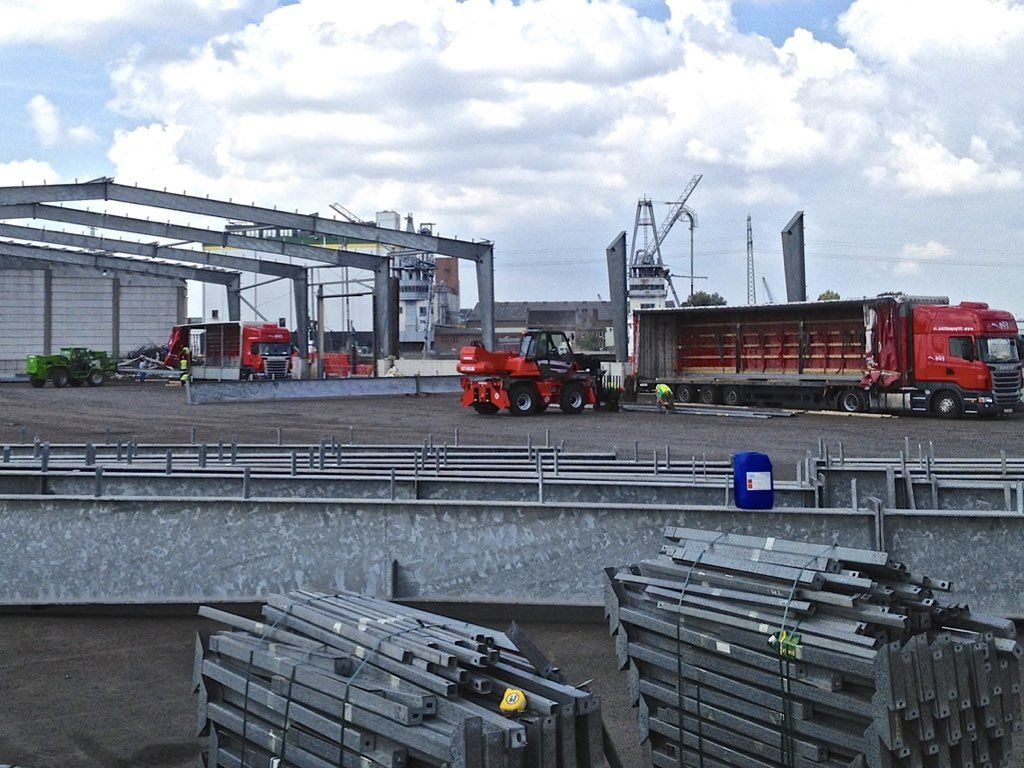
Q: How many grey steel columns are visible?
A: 6